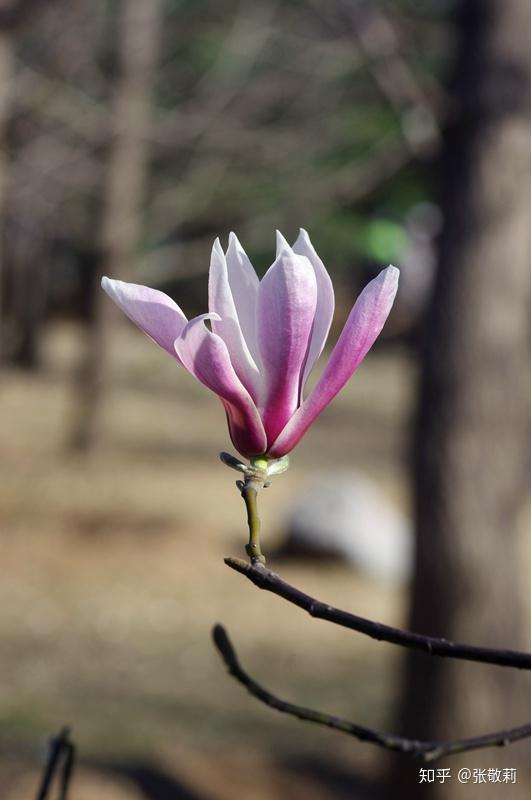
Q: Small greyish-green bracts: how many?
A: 2